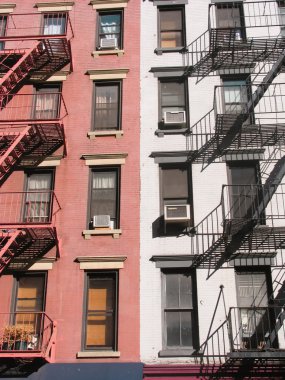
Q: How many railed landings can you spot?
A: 8